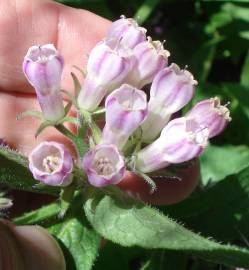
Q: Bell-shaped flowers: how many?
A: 10